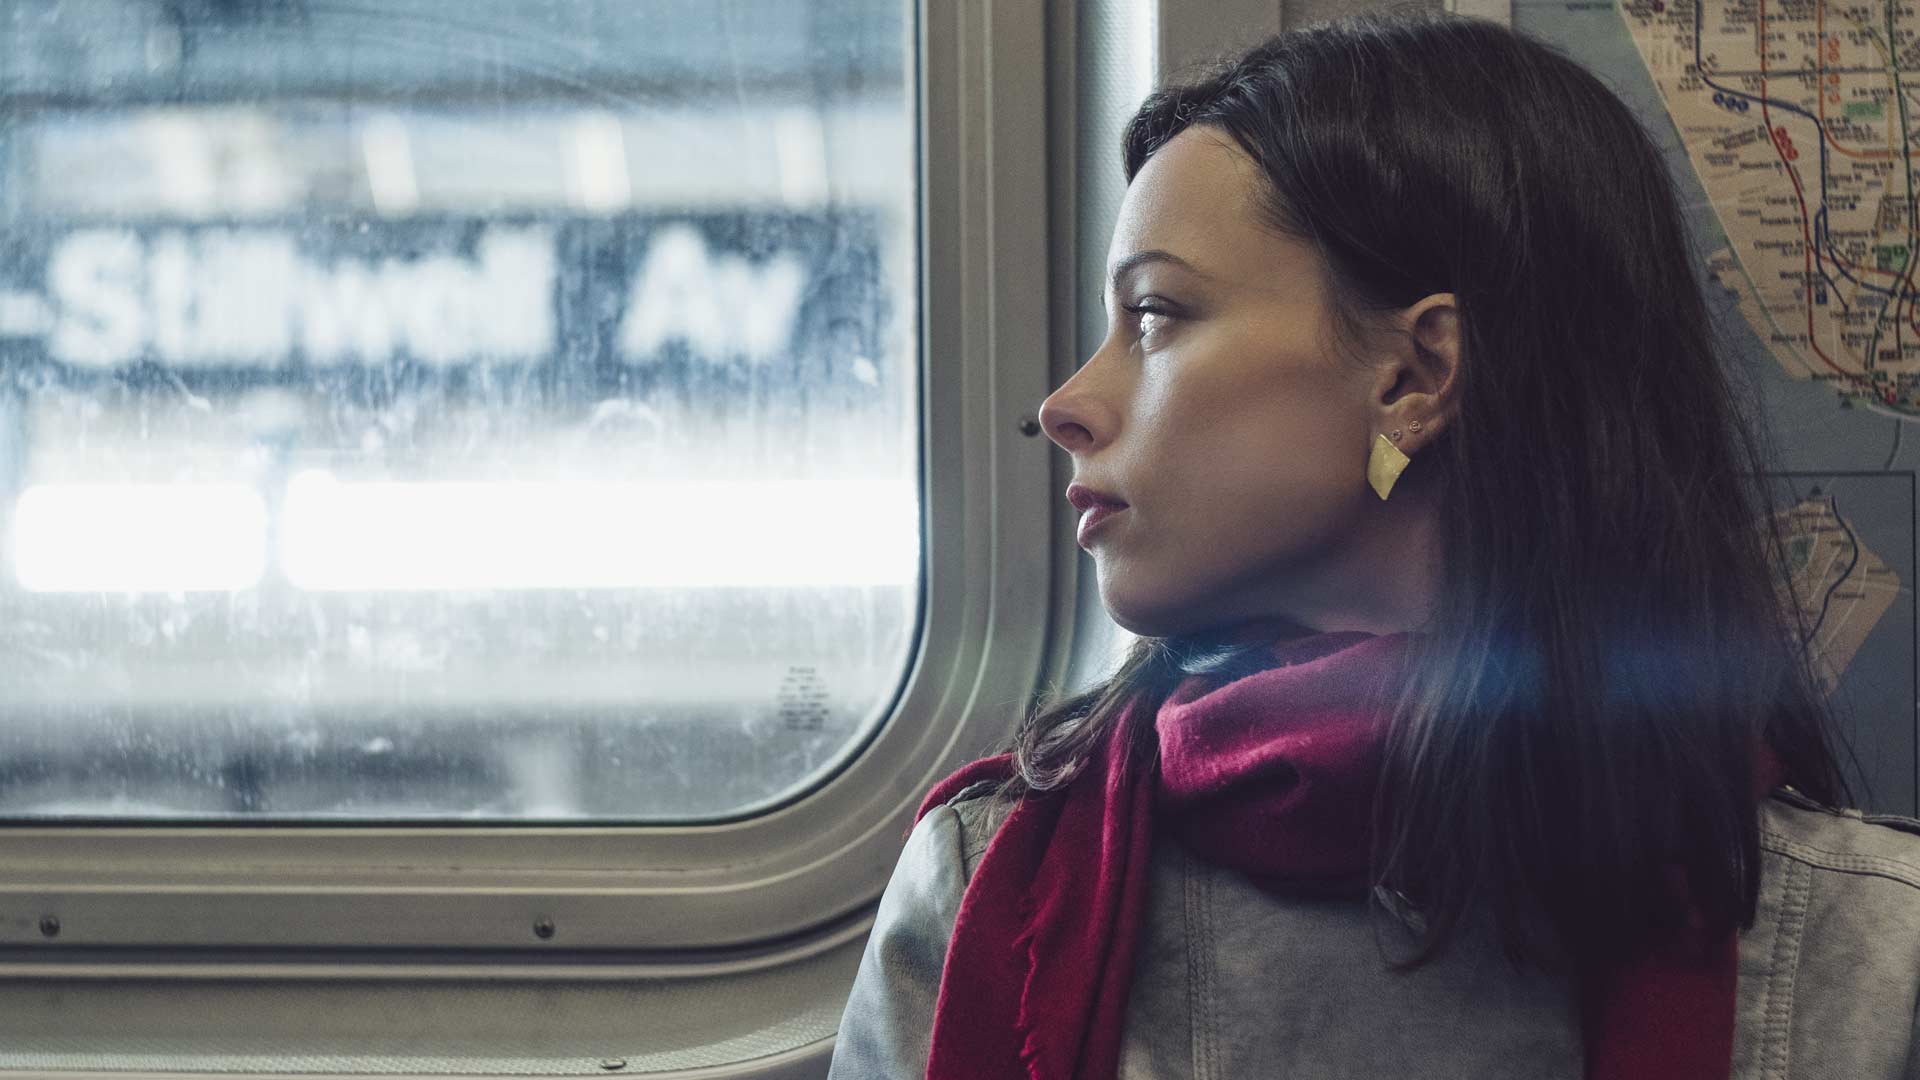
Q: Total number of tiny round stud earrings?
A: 2